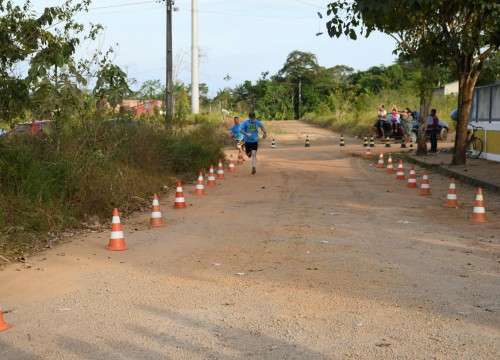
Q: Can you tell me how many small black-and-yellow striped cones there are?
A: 8